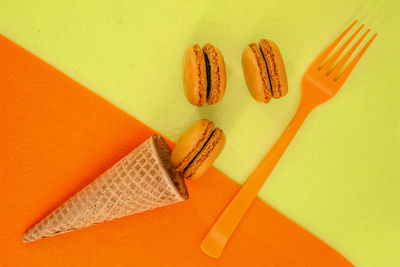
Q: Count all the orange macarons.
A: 3